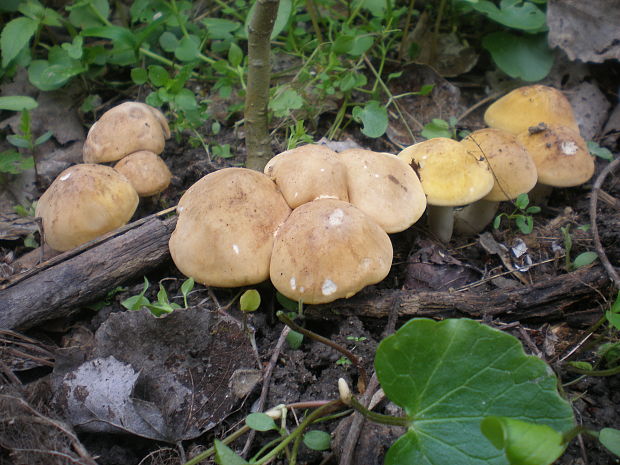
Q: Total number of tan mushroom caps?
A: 11